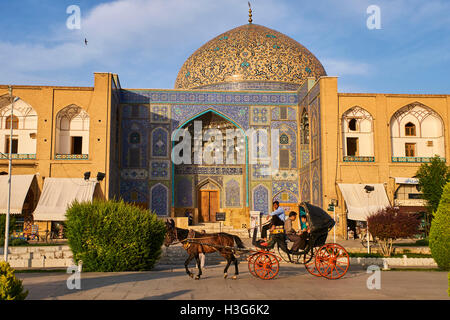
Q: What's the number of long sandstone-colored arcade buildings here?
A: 2